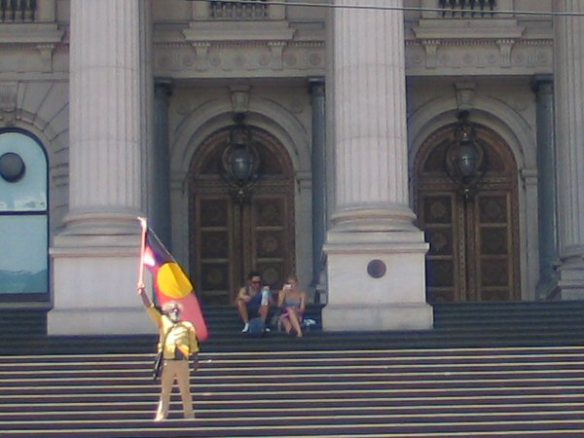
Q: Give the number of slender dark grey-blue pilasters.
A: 3